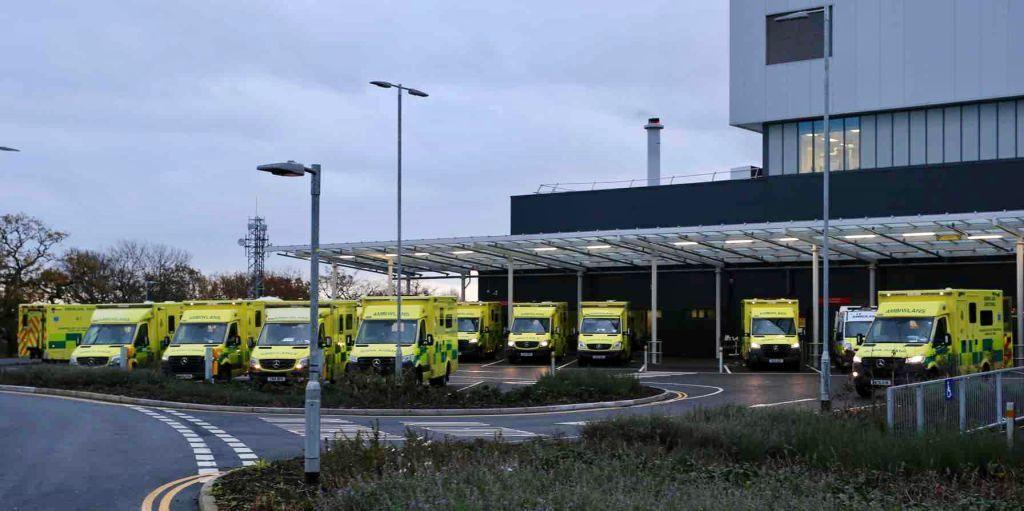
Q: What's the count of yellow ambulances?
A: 10